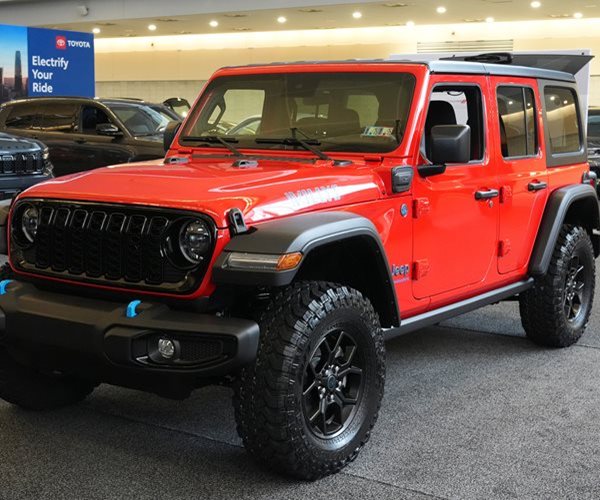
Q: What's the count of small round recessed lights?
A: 10